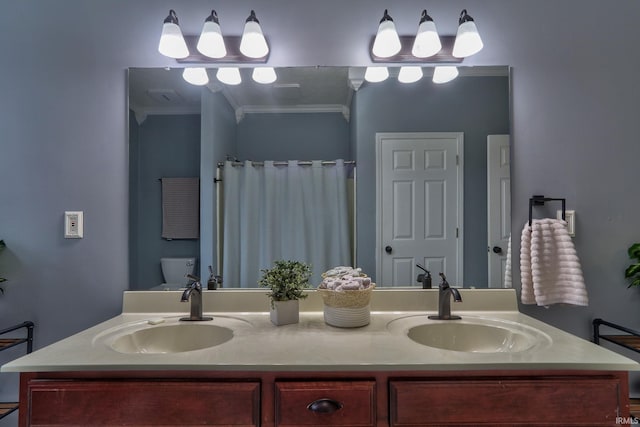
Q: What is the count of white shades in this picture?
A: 6